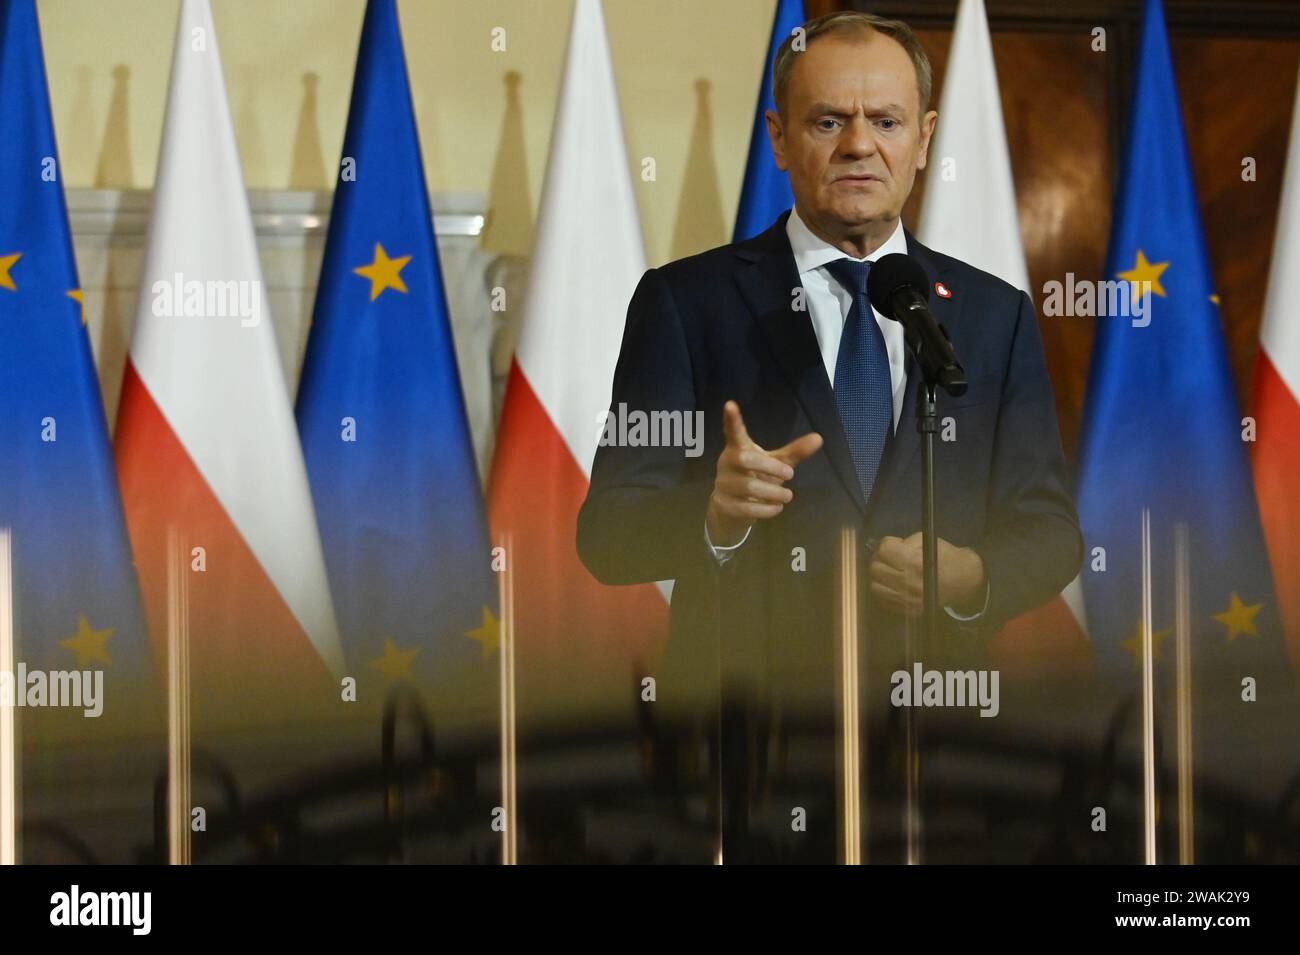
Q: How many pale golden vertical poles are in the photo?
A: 6